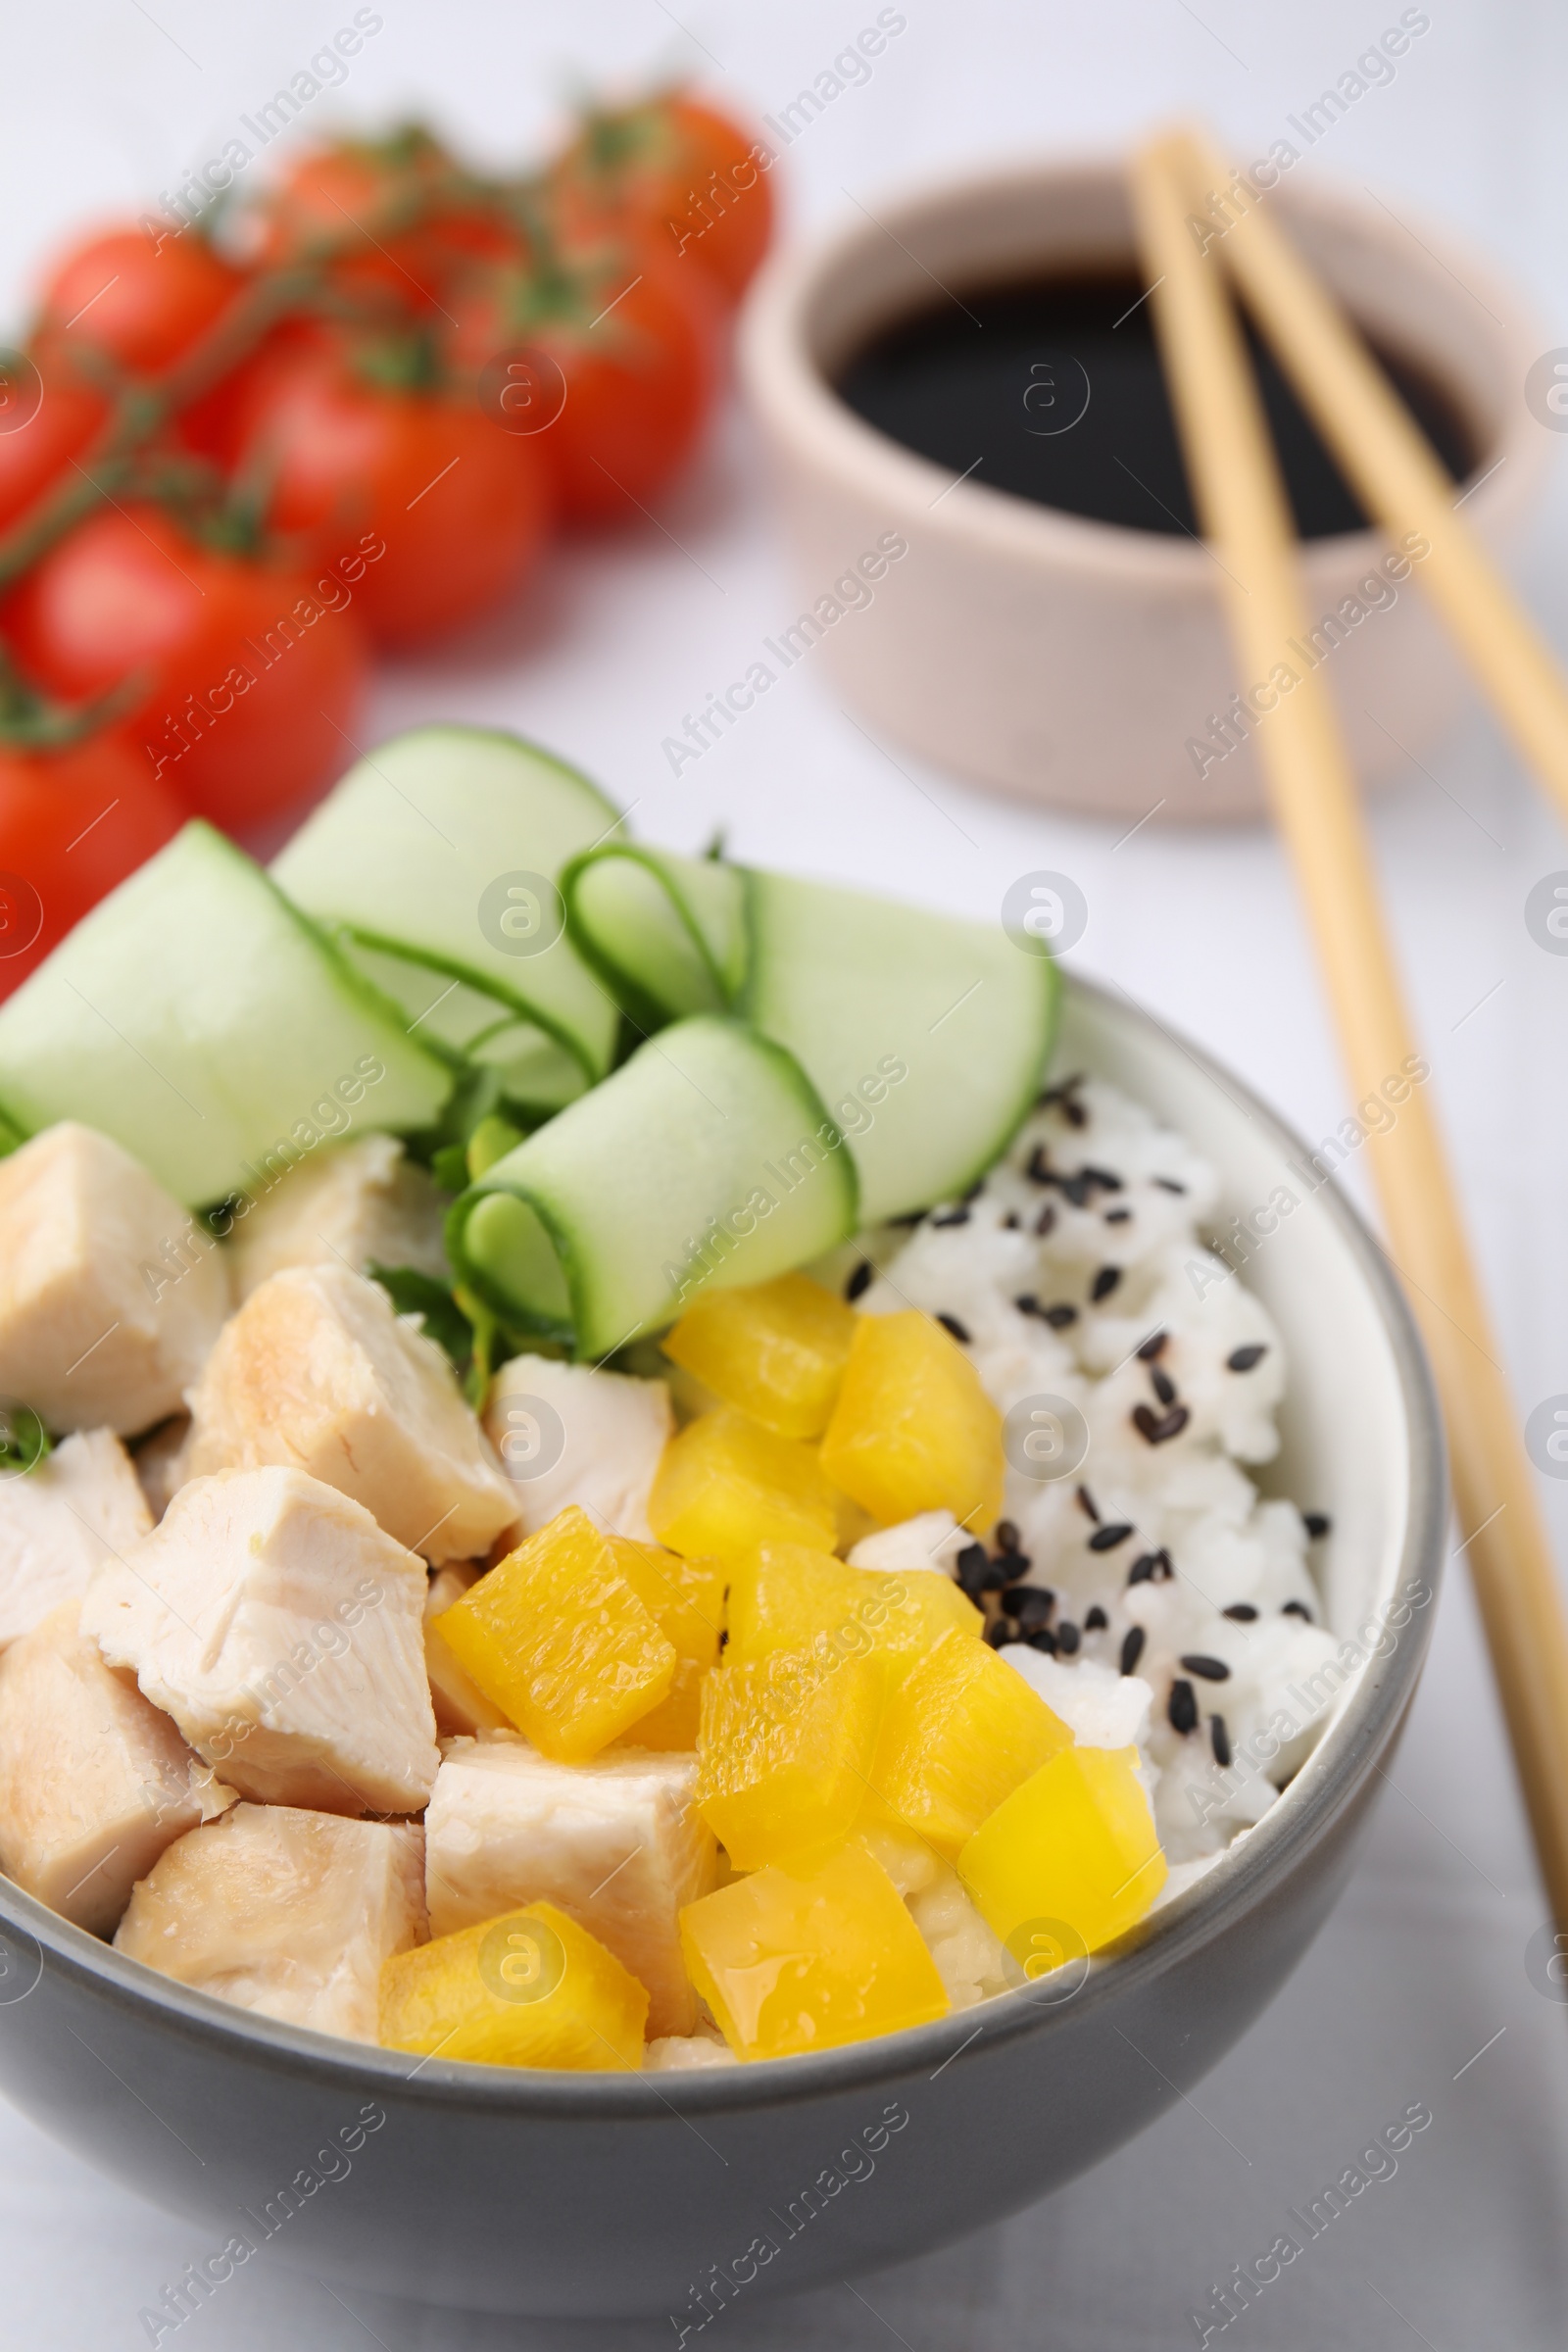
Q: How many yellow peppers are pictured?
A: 11